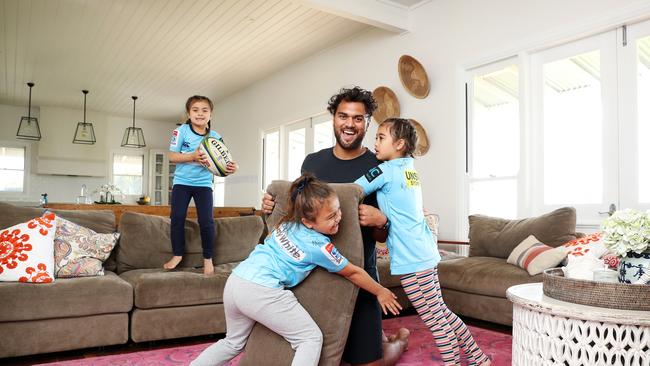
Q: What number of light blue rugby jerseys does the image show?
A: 3